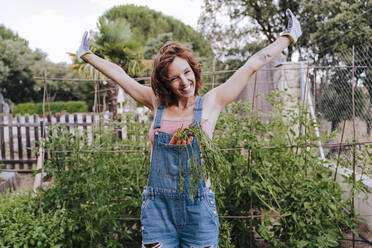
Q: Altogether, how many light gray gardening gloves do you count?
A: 2